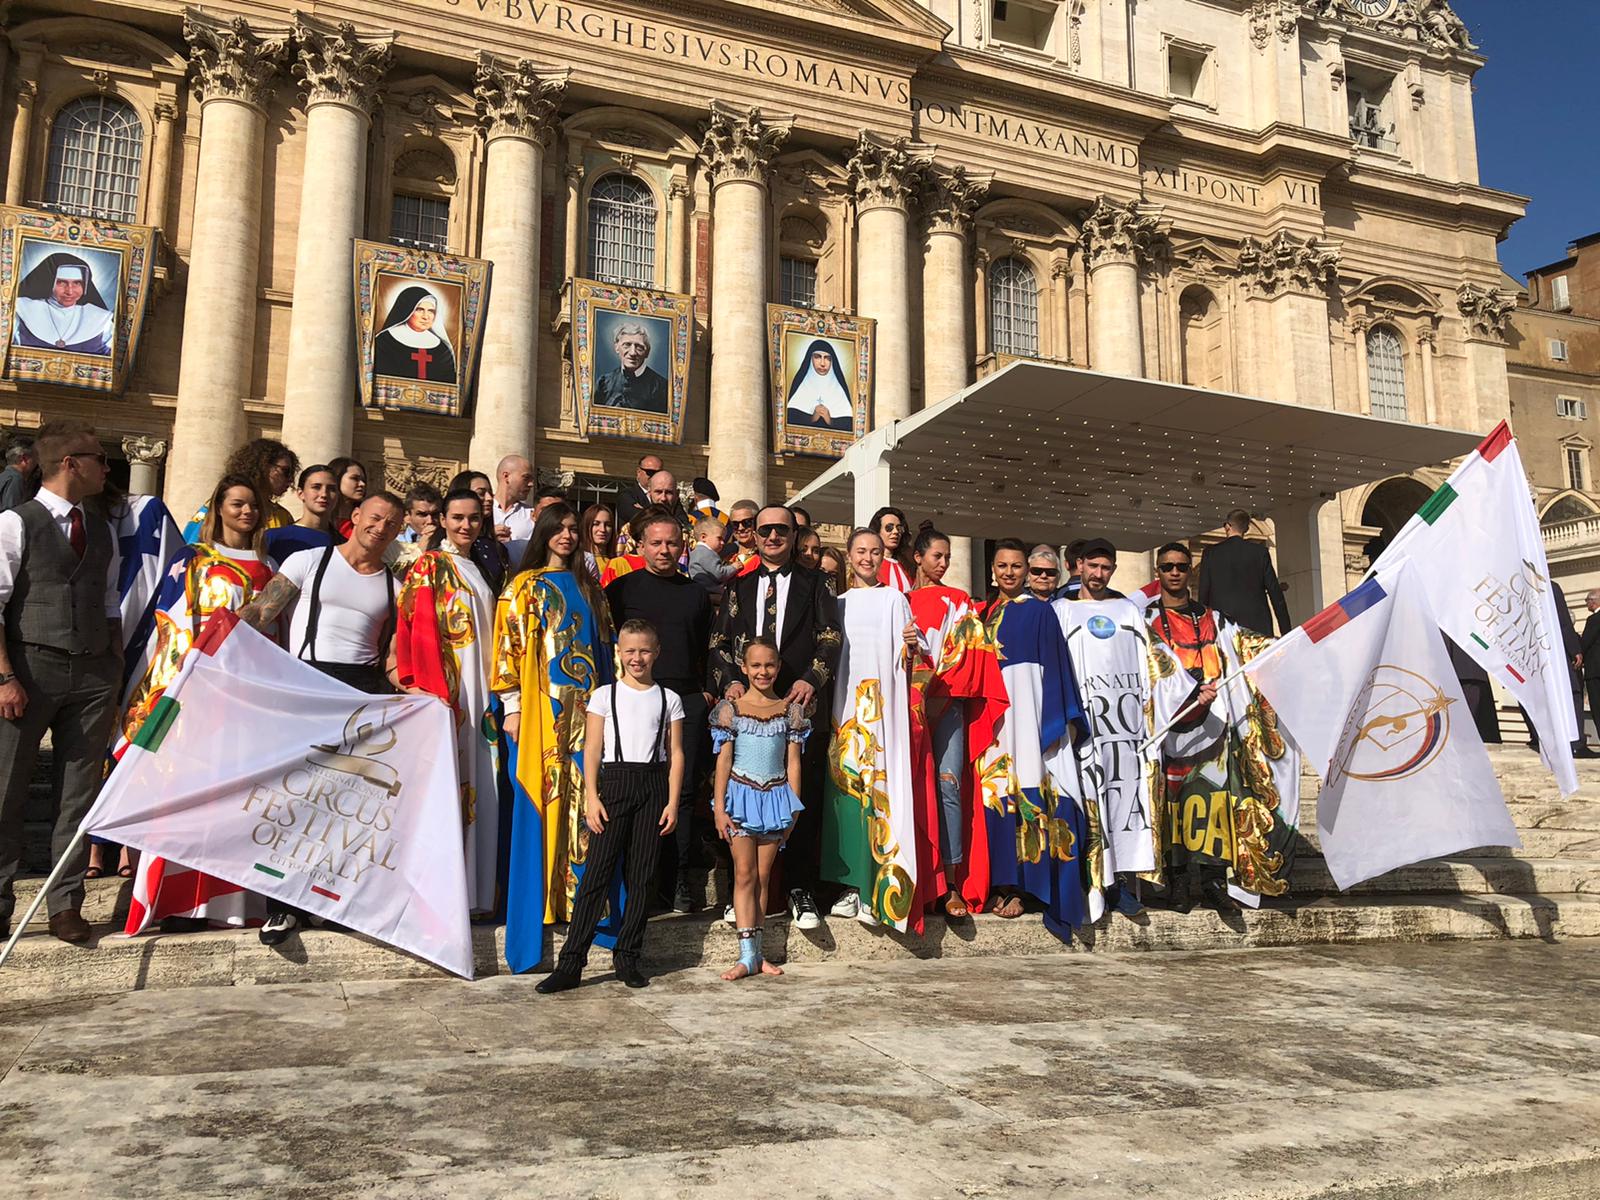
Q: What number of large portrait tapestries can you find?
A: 4